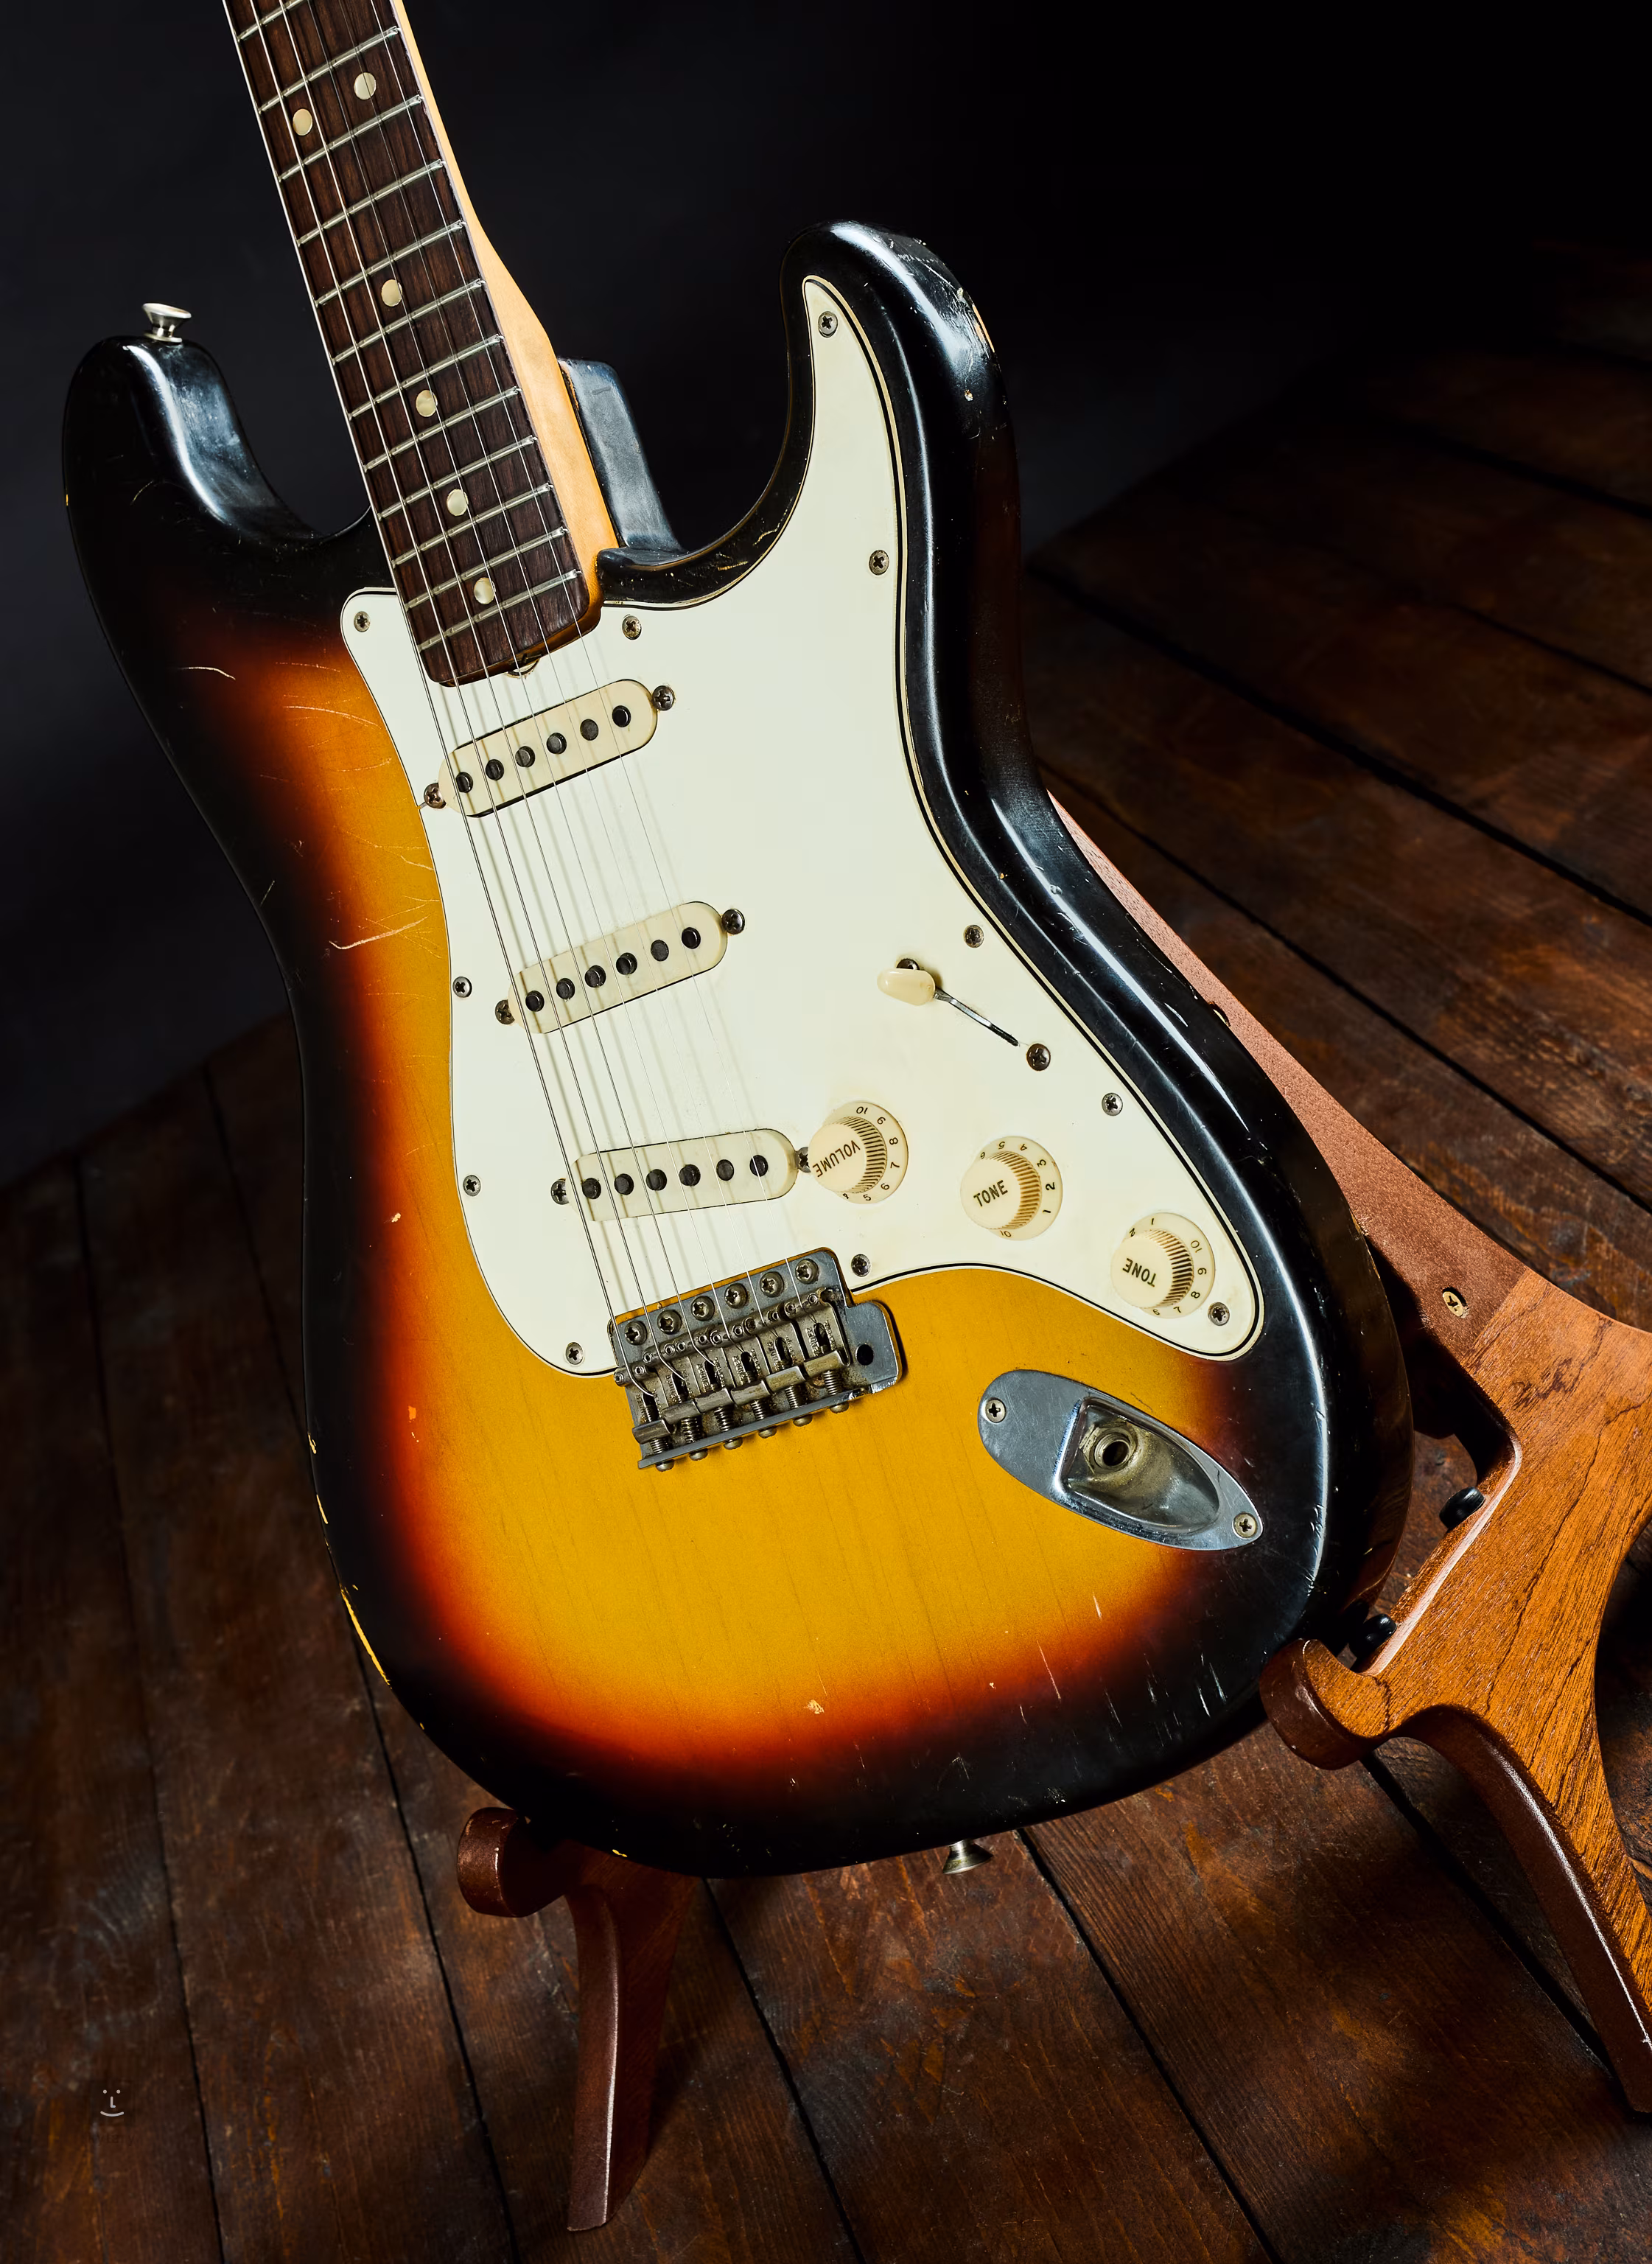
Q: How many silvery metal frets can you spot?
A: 12